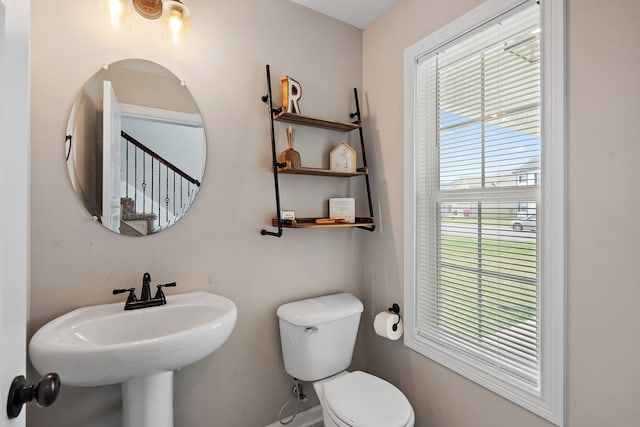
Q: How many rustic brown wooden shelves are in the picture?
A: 3